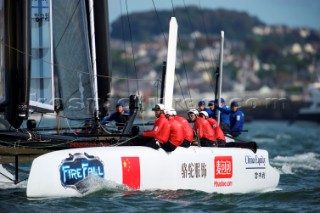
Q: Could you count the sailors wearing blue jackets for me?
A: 5